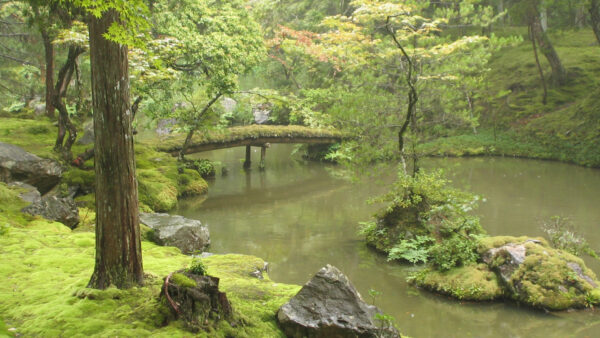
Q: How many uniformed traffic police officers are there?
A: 0